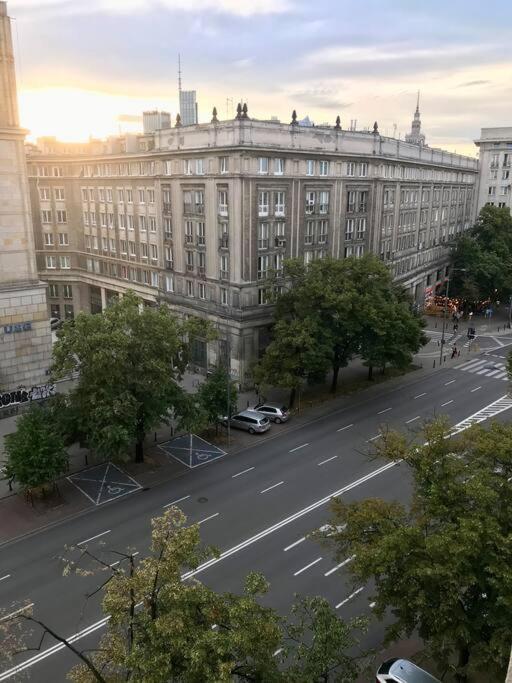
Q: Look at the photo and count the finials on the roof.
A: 7